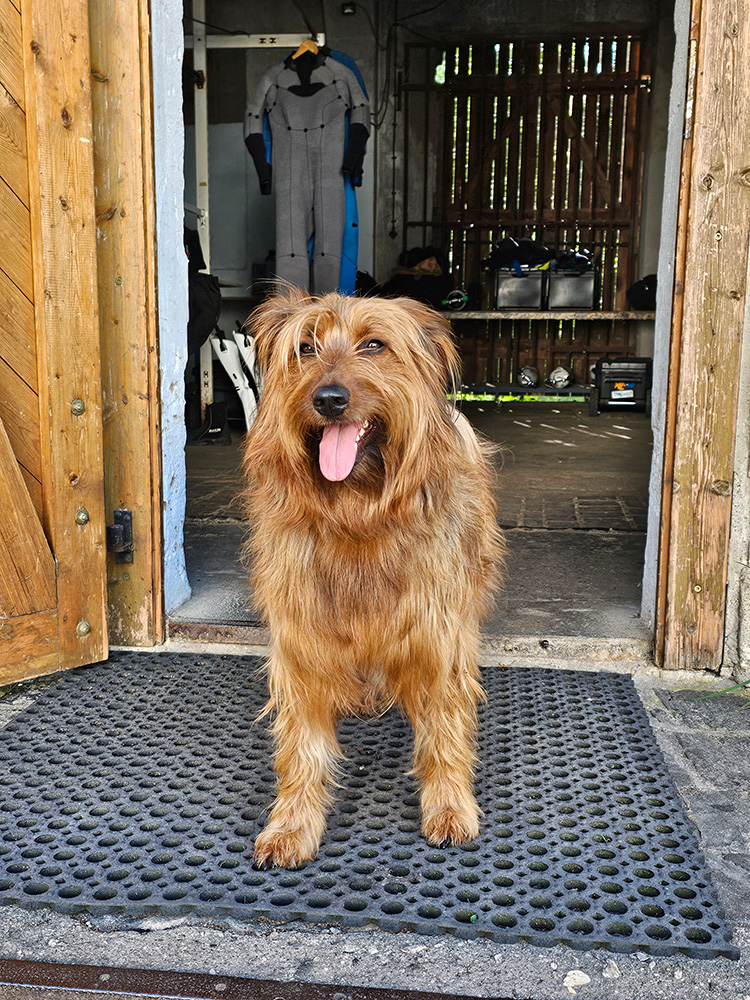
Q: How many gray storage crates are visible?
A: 2